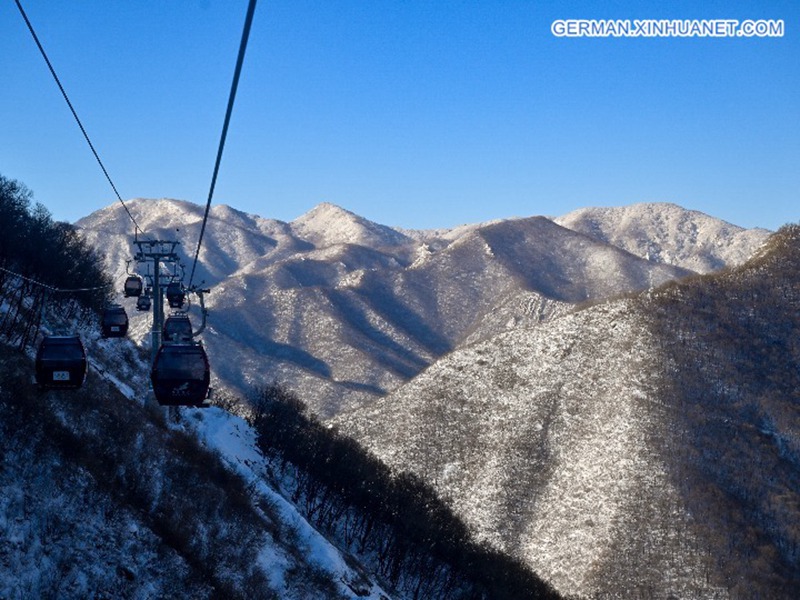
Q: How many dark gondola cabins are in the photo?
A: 7